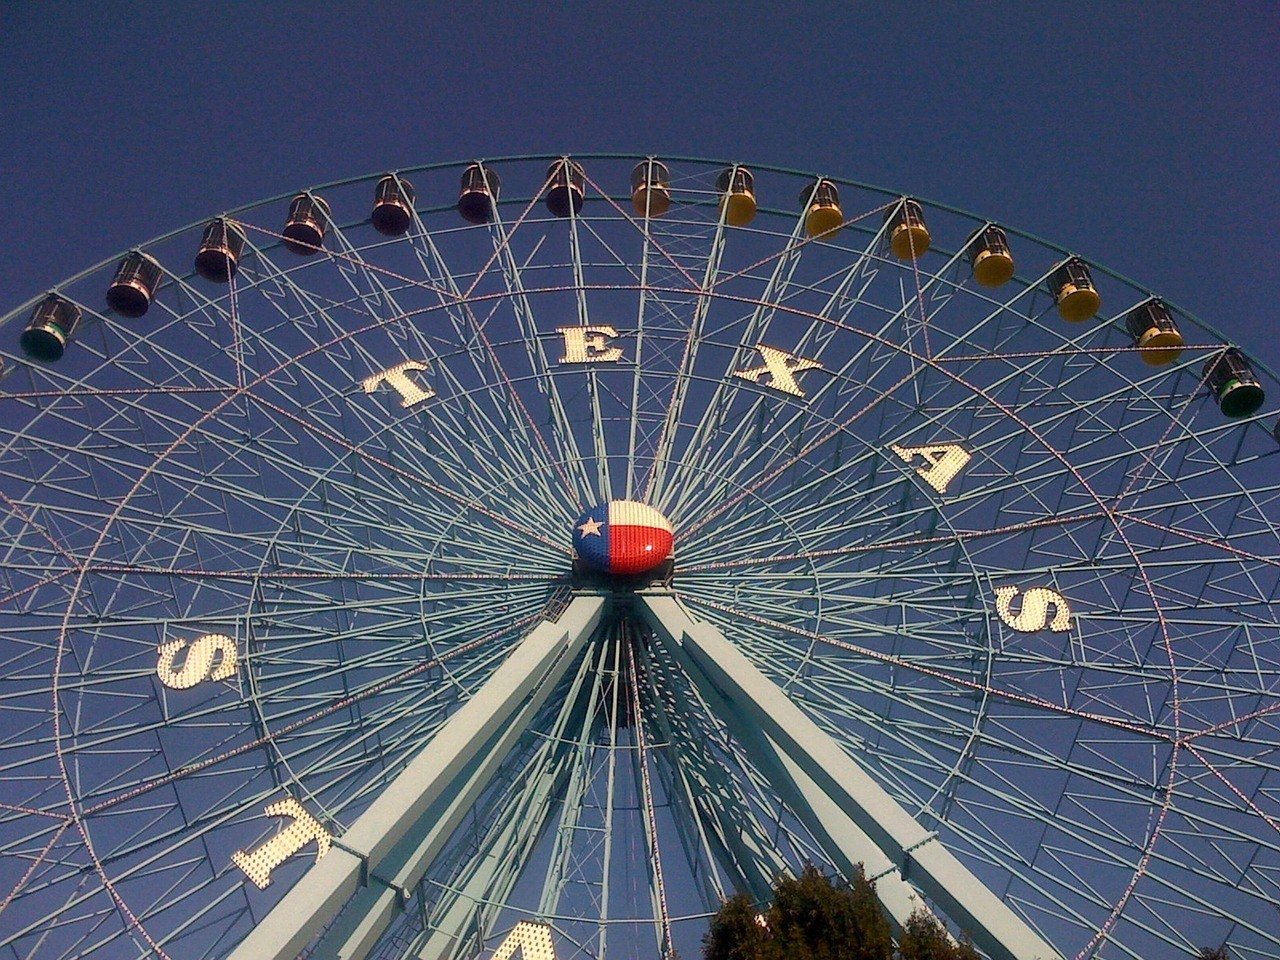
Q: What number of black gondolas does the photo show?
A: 6